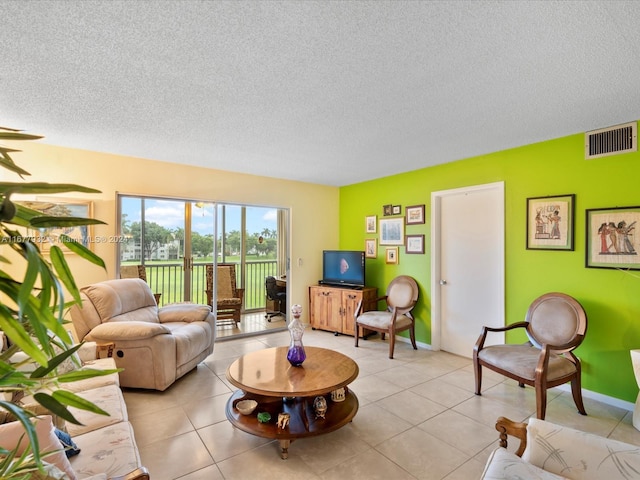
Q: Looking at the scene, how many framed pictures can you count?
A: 11